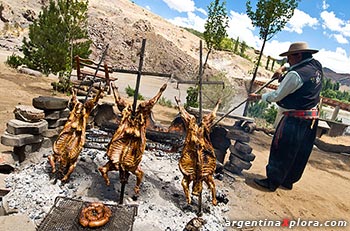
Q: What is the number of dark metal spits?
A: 3